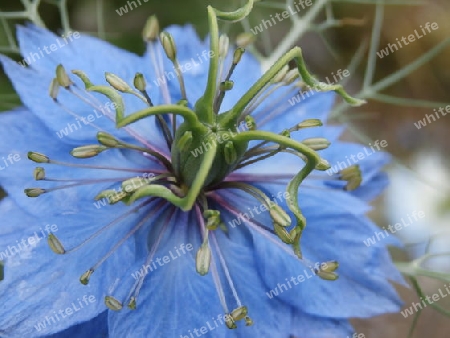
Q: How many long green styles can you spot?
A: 5